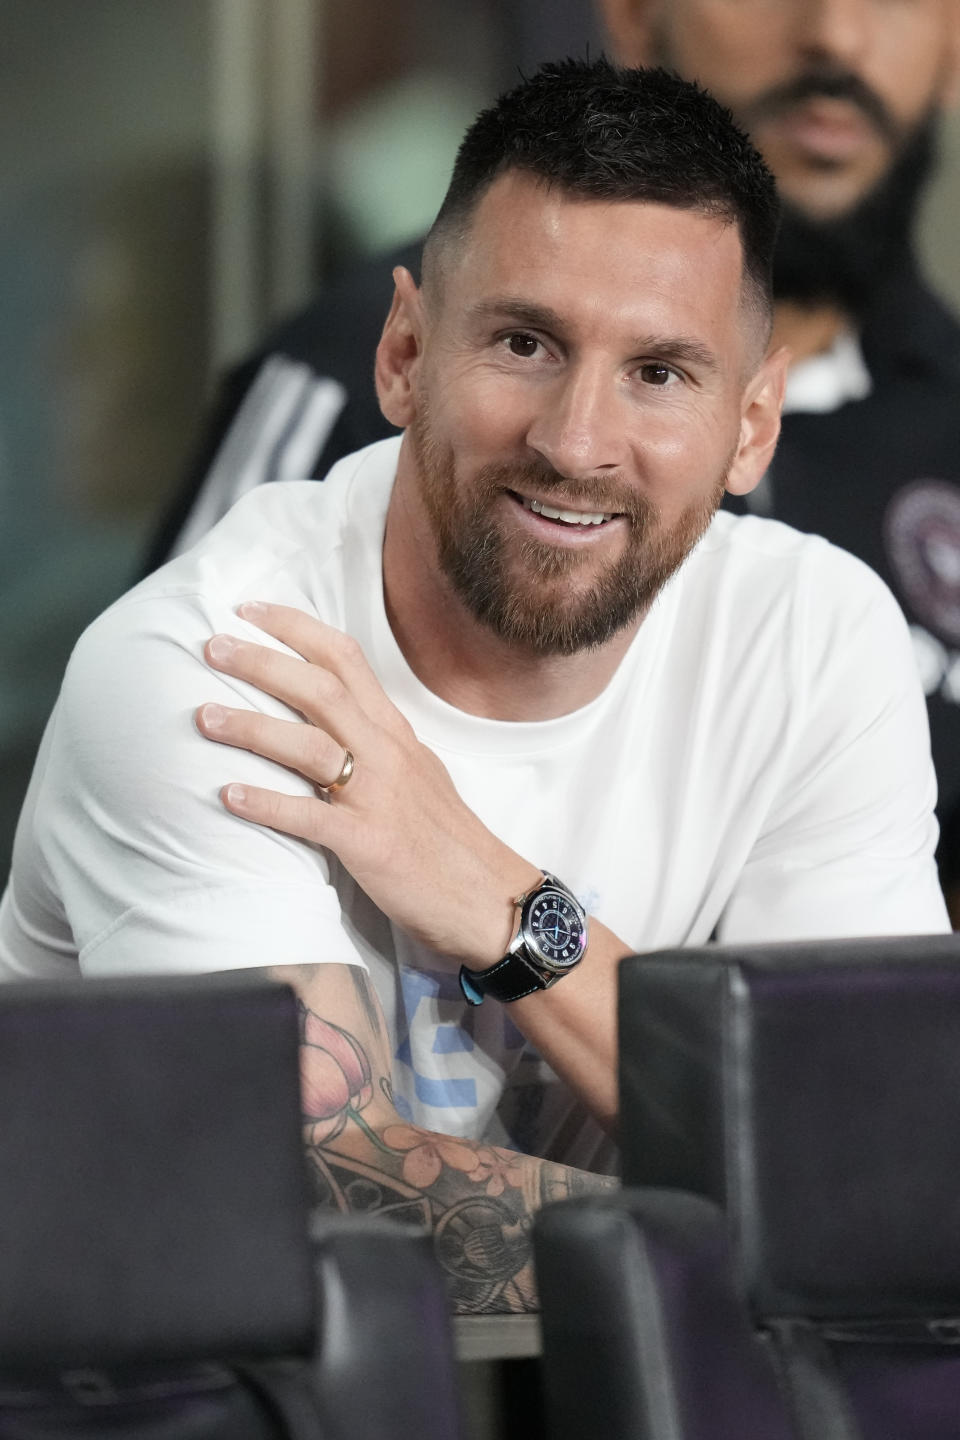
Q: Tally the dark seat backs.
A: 2